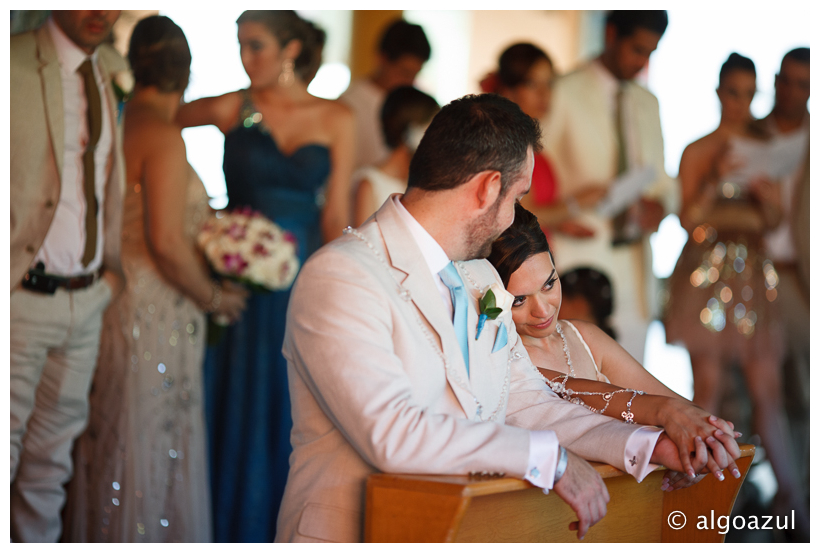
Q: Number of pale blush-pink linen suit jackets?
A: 1